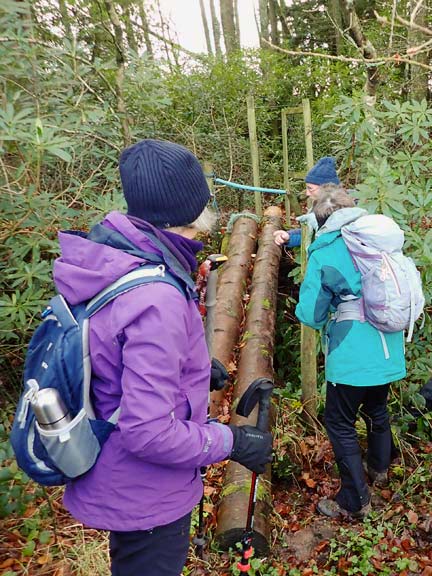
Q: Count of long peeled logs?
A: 2